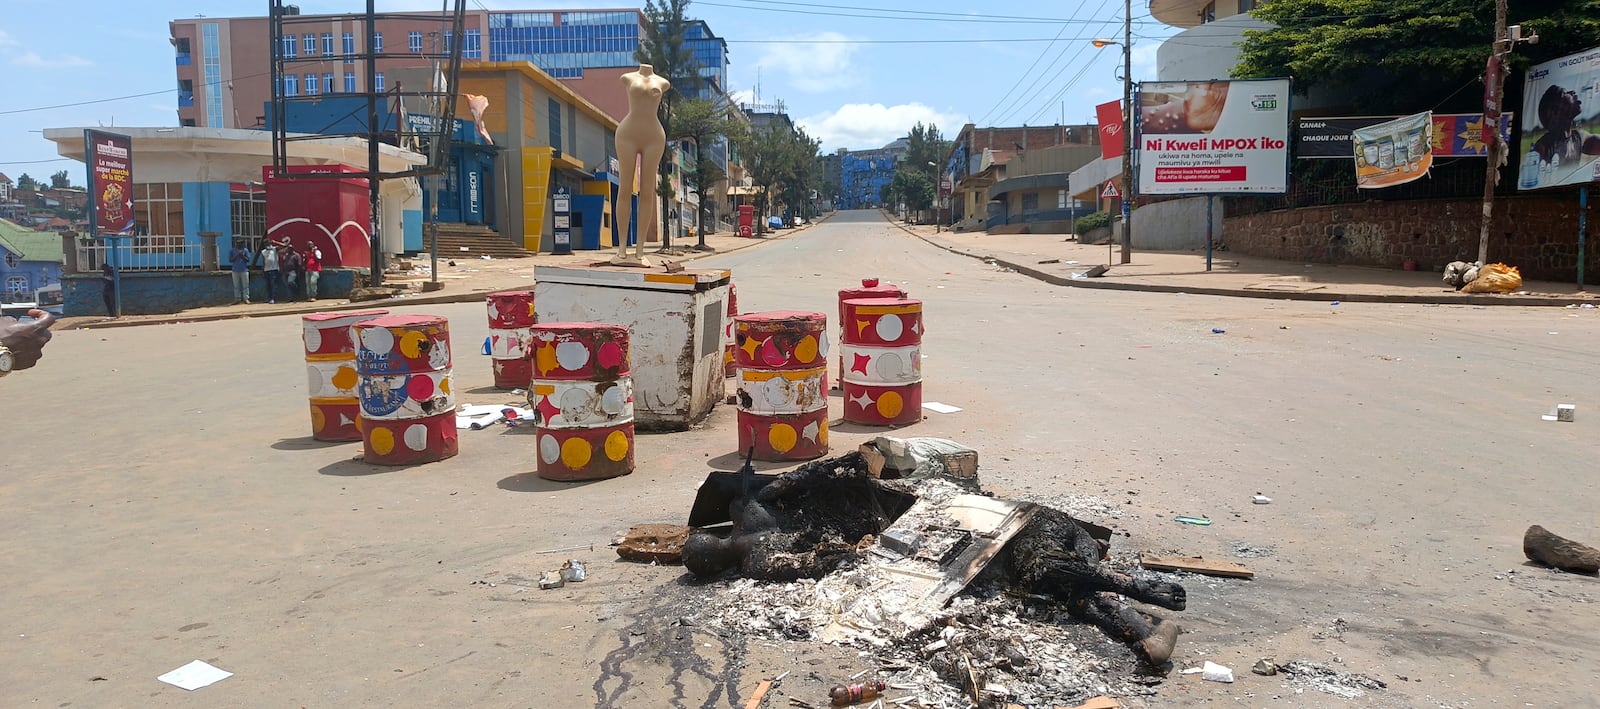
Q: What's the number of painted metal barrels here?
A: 8